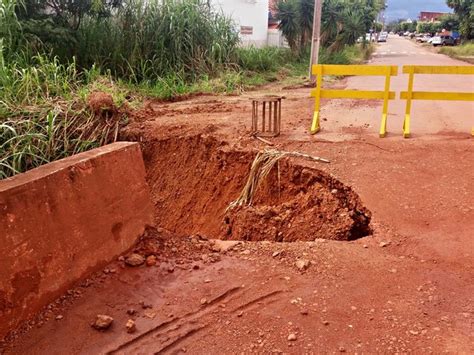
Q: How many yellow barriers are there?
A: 2